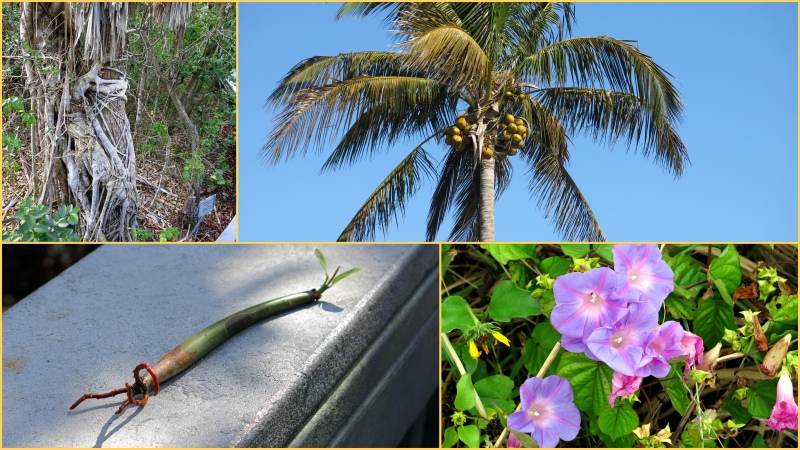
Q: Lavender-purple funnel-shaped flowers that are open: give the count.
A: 5